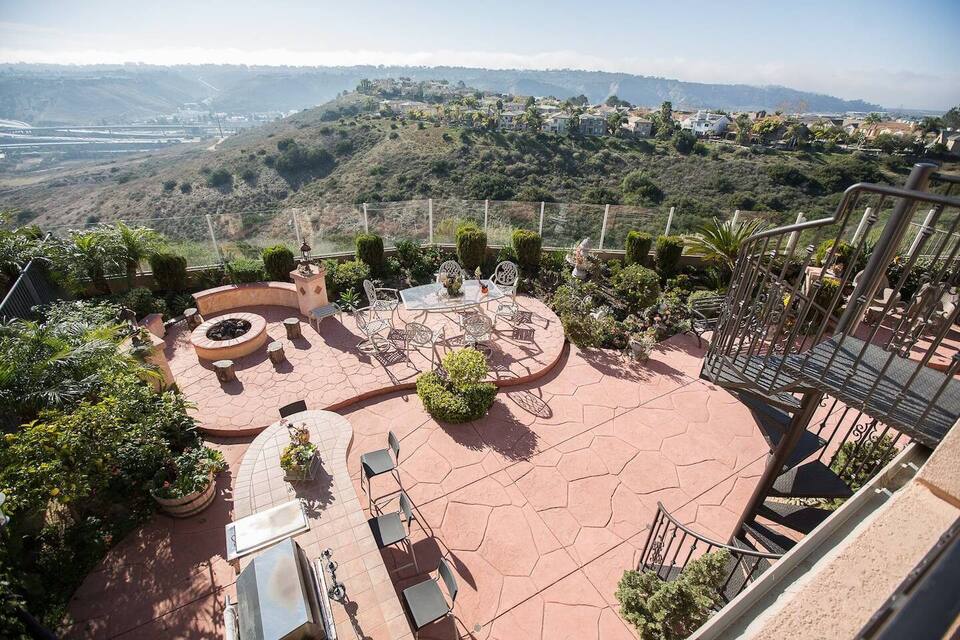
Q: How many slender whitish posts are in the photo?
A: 12